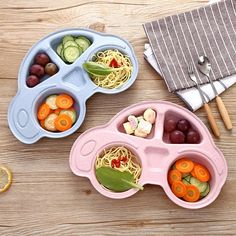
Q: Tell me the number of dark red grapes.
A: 8